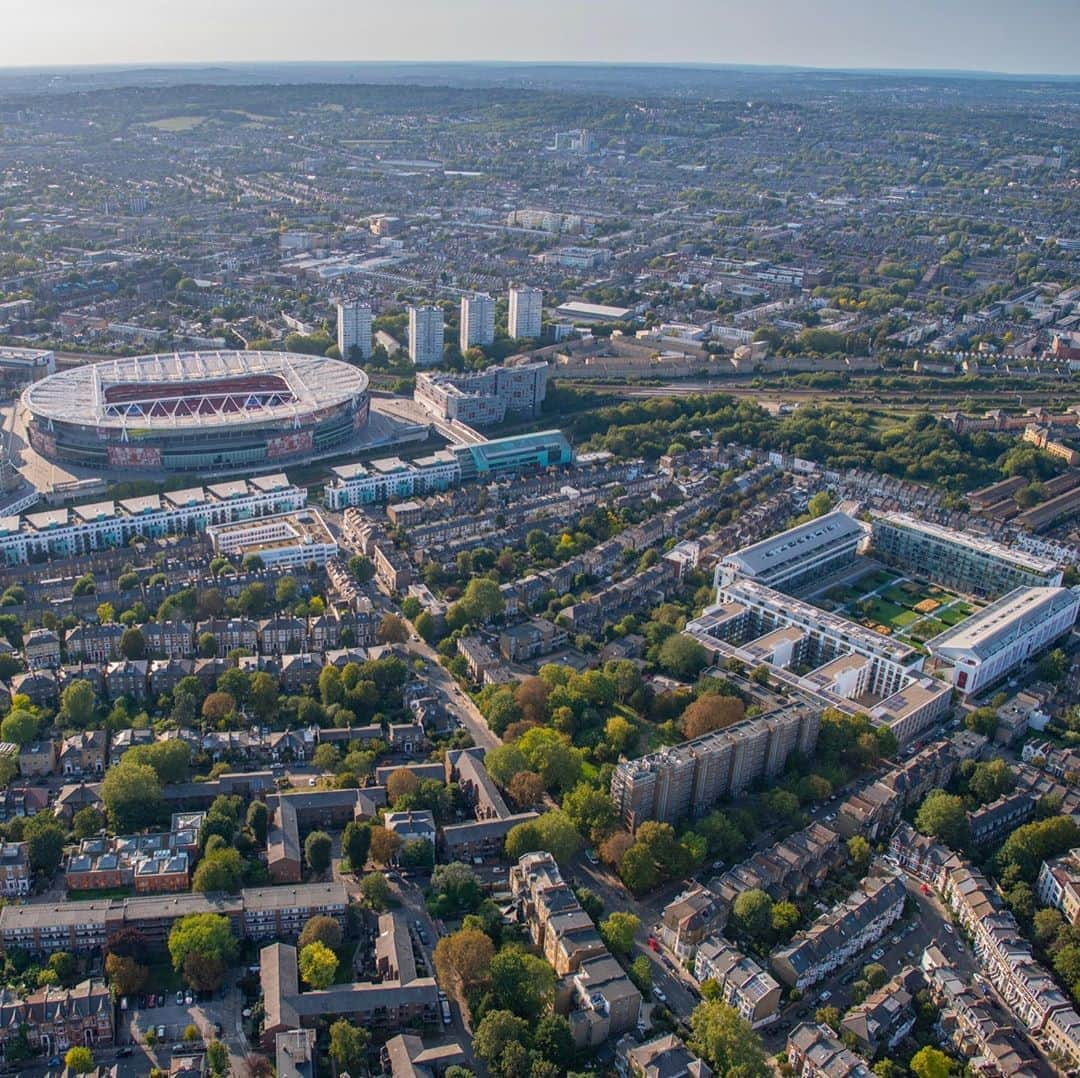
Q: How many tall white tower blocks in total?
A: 4